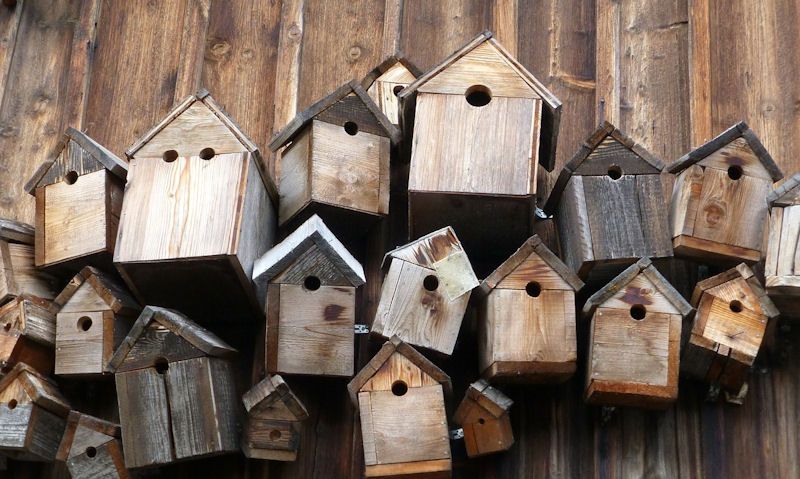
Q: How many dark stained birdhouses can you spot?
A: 2